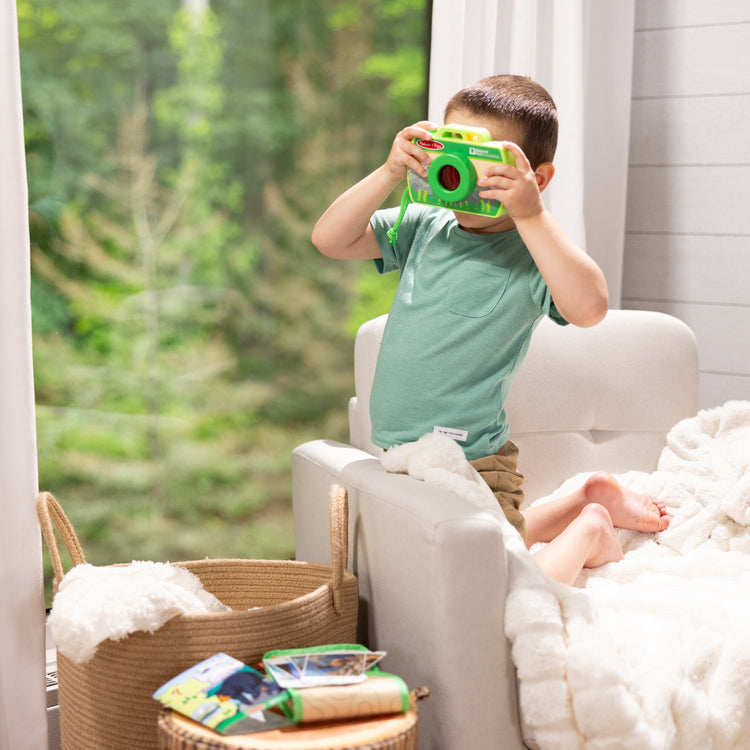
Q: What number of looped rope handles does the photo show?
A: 2